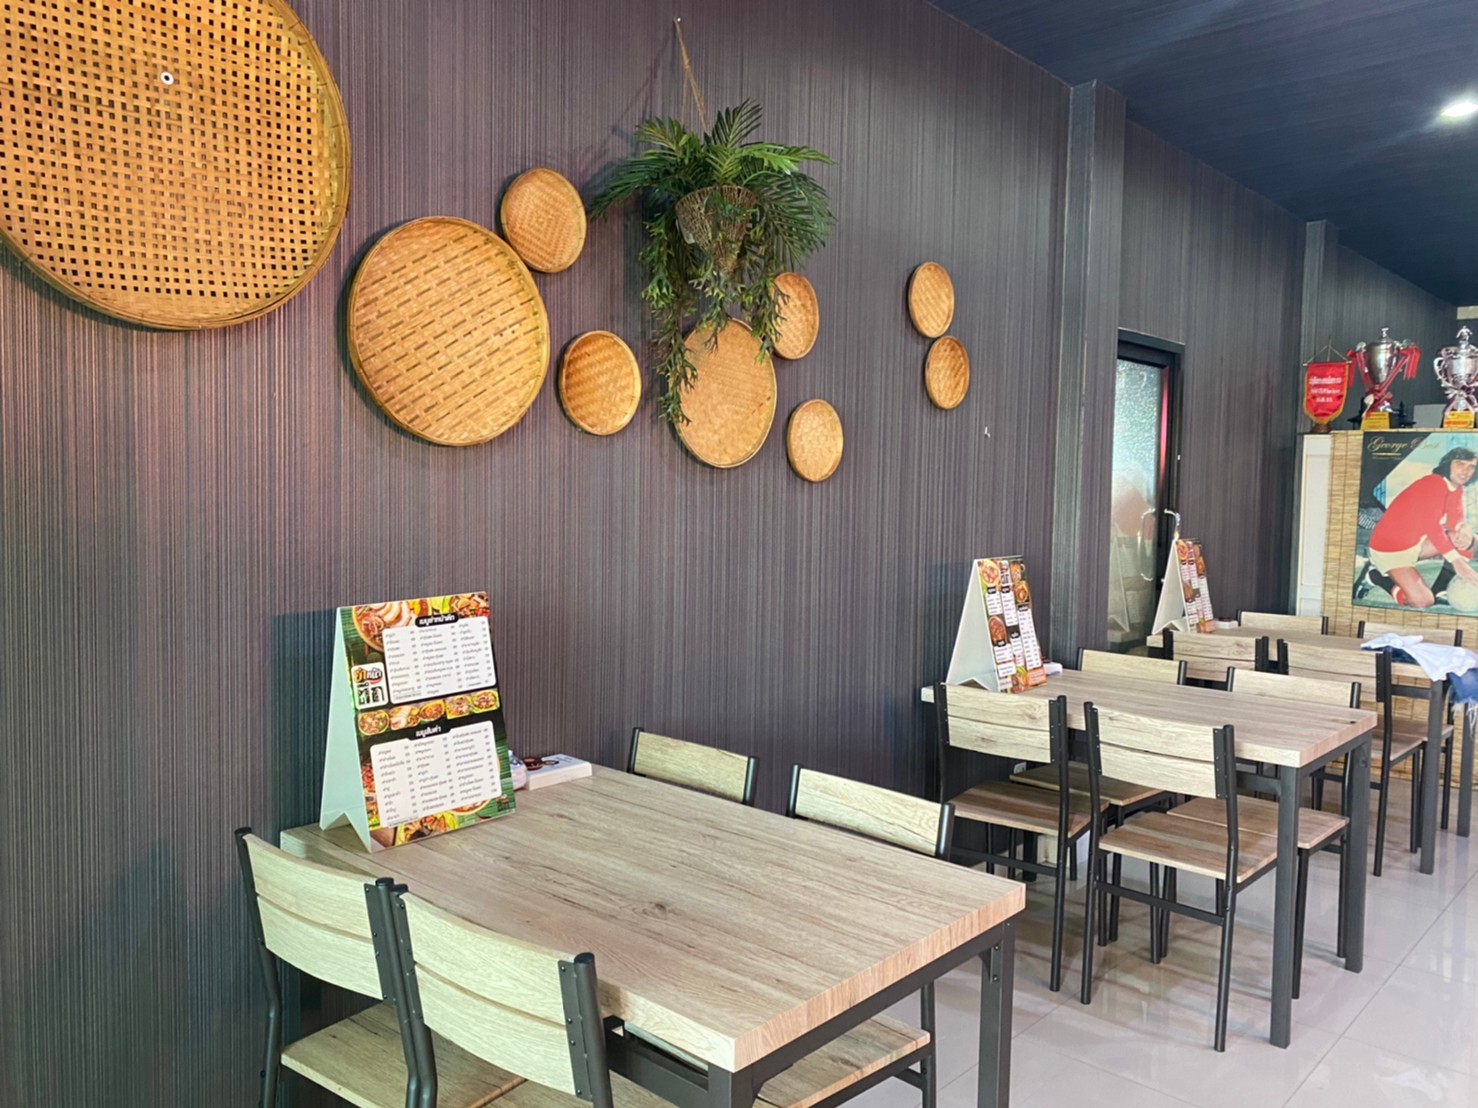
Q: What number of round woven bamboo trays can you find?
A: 9